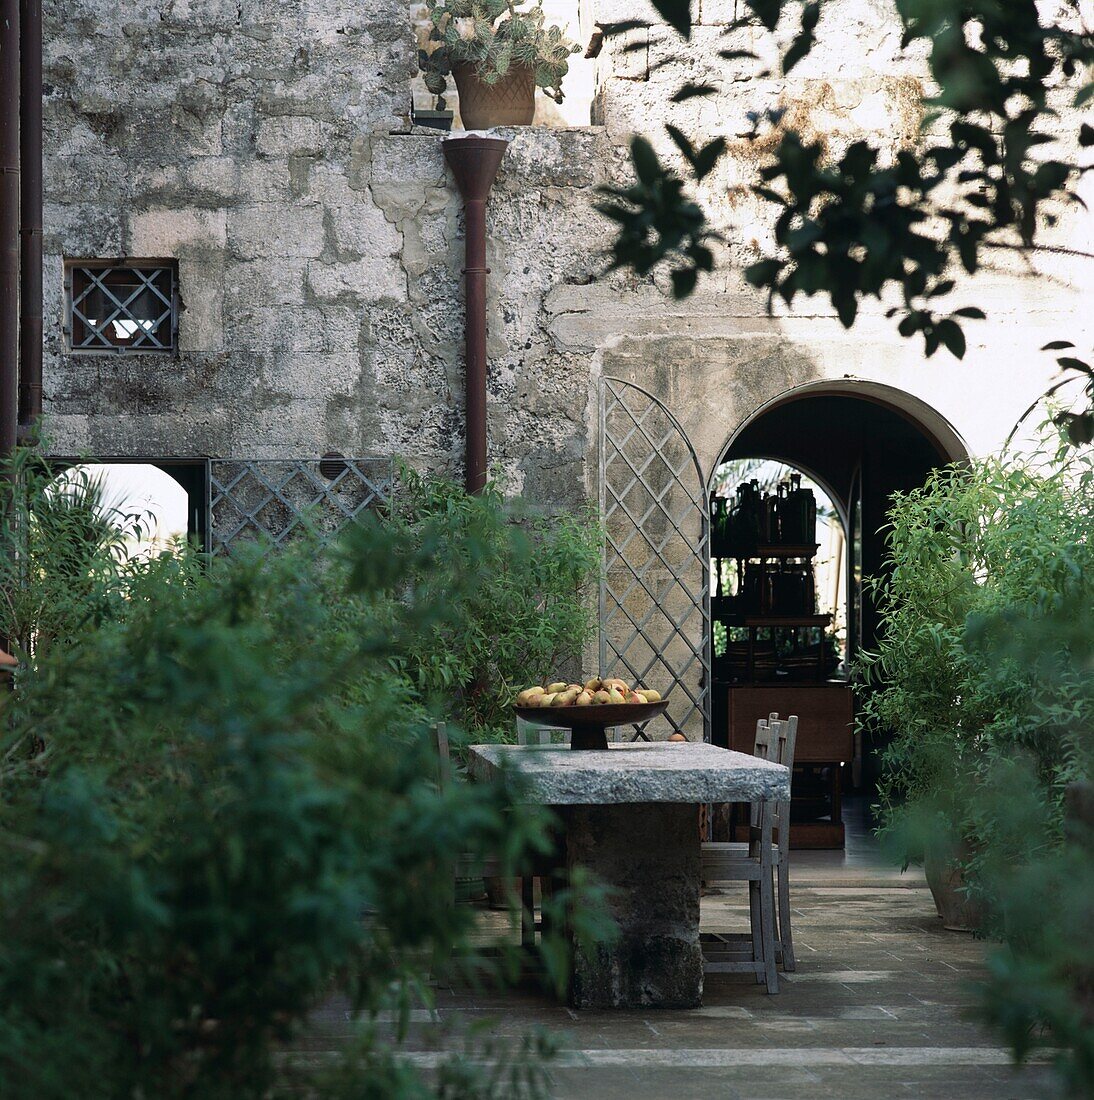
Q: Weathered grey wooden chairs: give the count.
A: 4